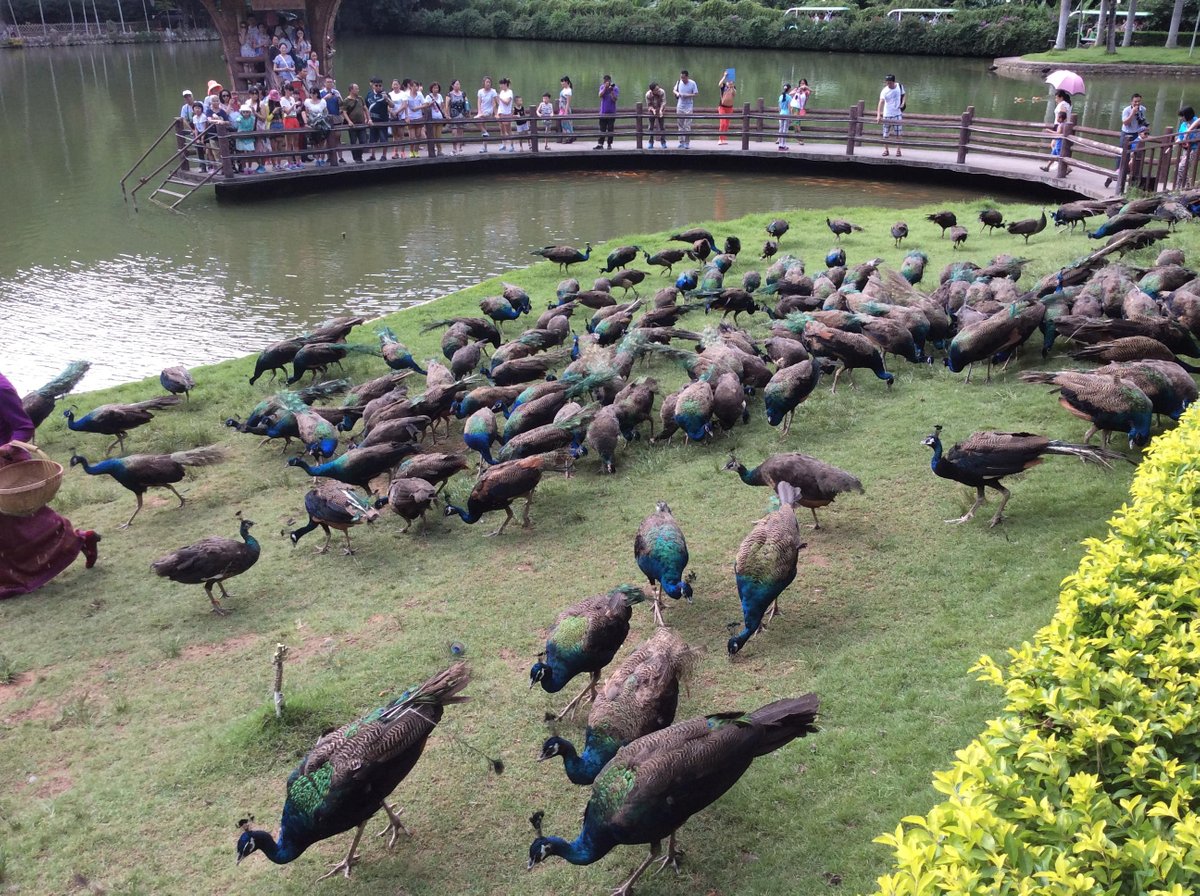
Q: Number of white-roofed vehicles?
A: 3